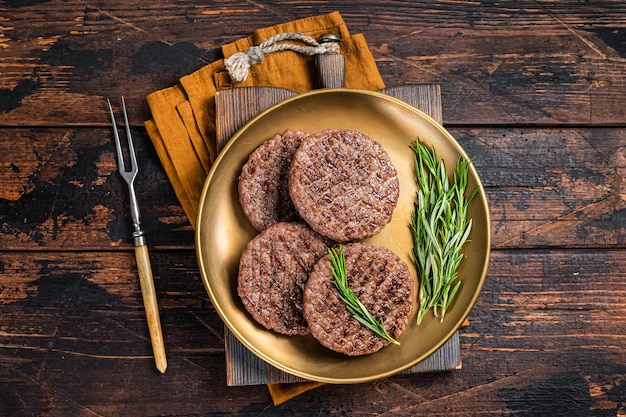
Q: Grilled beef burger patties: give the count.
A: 4